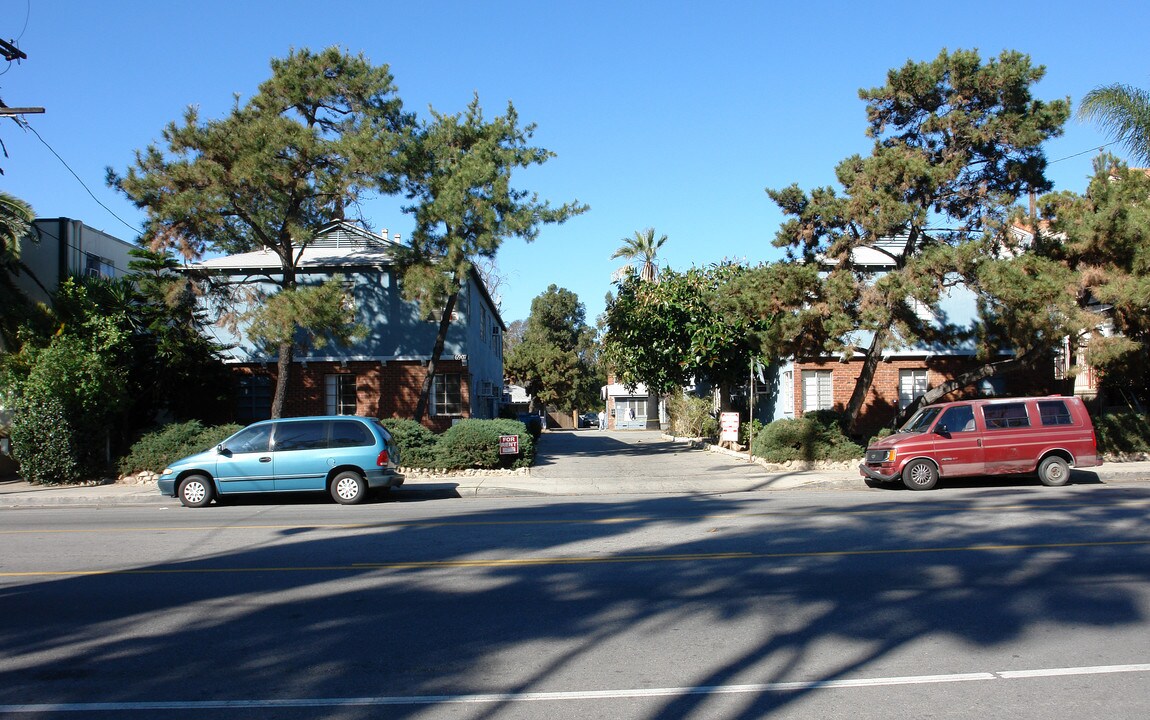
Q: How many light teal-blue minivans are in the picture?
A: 1